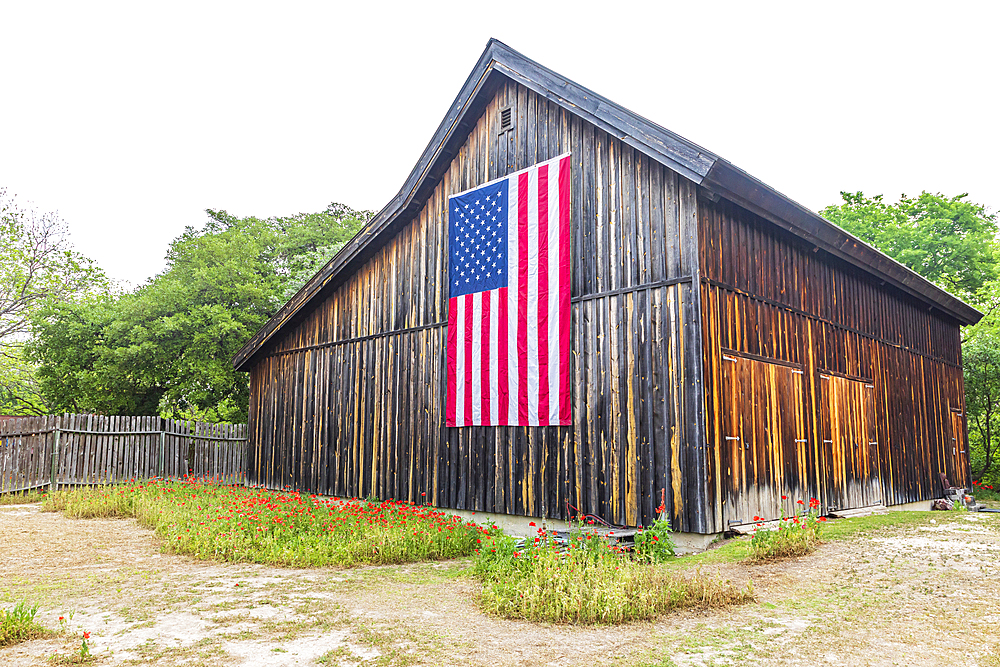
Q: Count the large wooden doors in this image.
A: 2